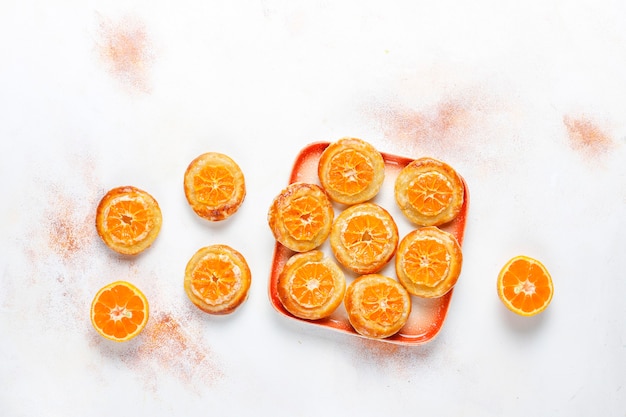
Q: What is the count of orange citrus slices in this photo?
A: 12